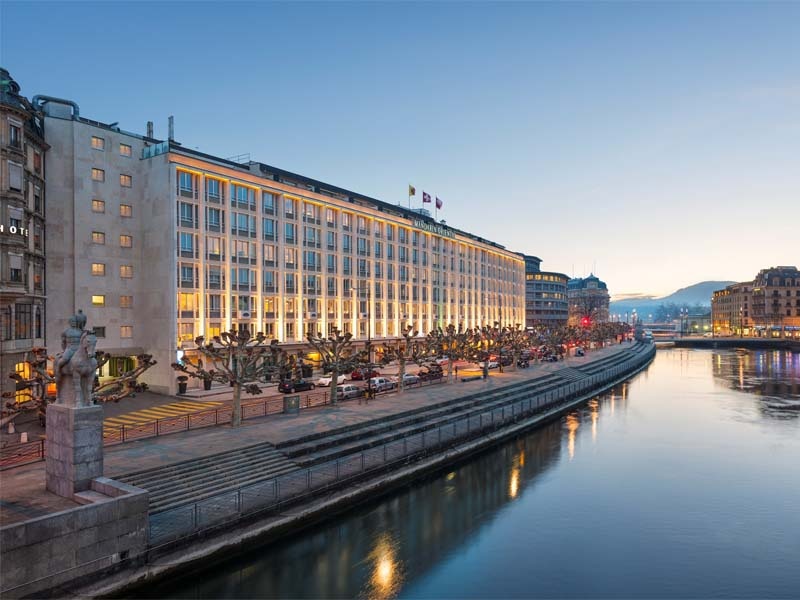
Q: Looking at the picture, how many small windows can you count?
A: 14